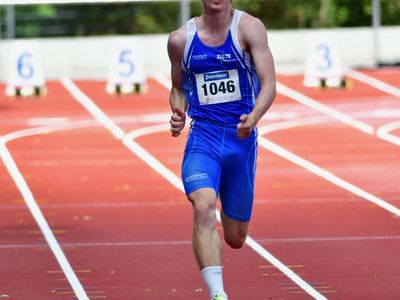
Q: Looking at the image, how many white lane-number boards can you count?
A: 3